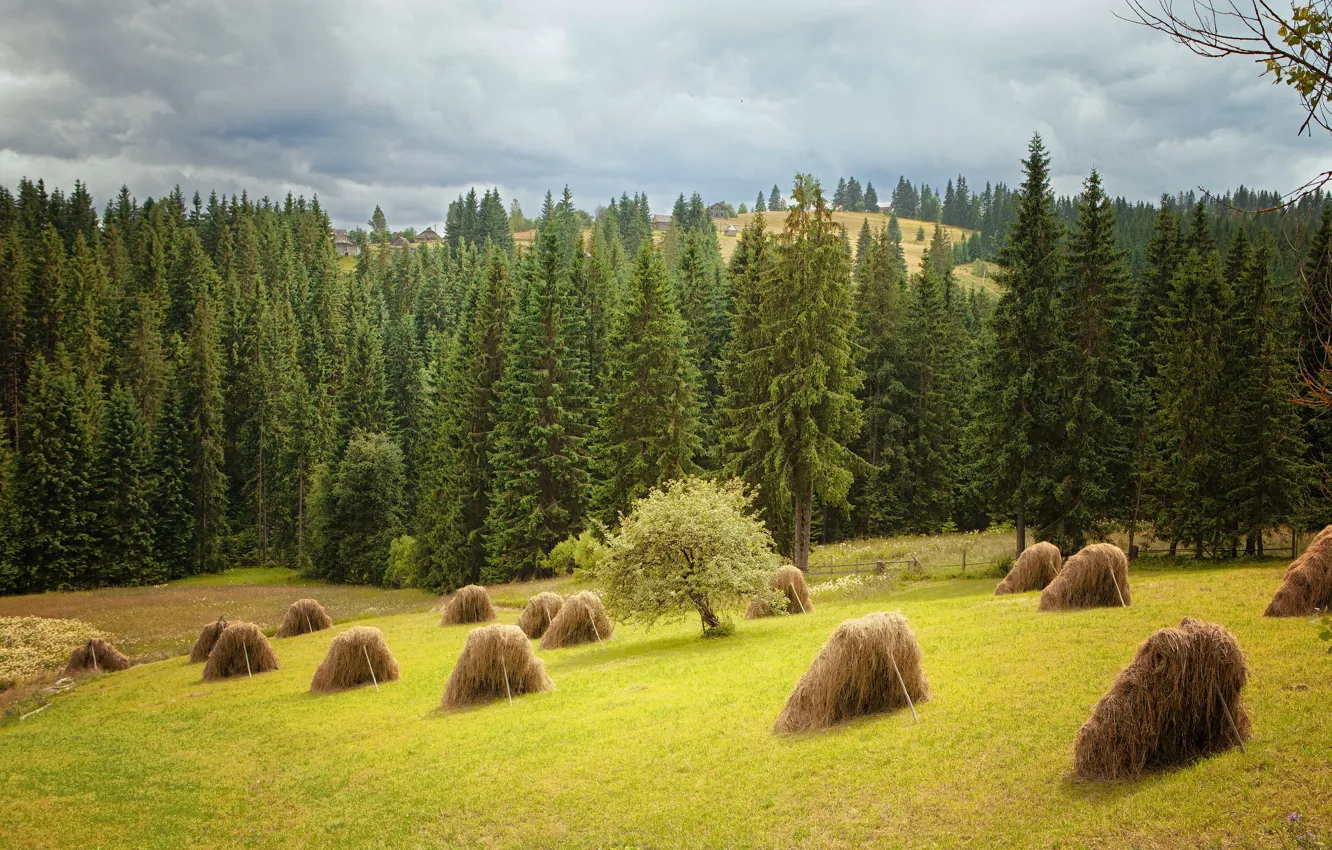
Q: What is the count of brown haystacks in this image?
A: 15